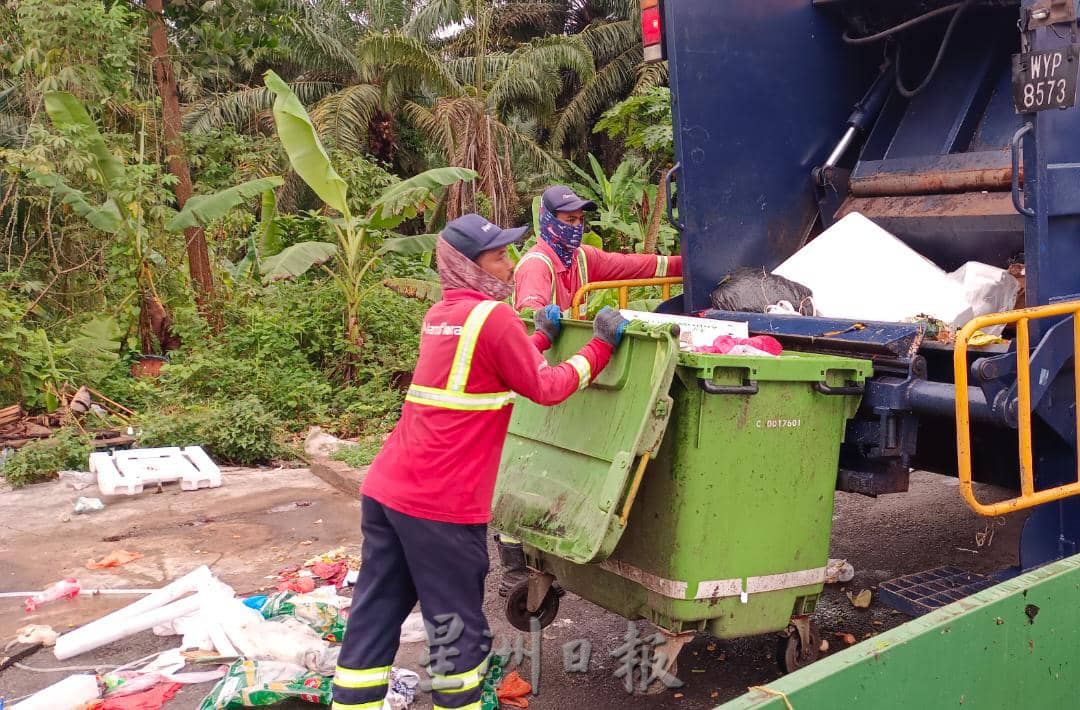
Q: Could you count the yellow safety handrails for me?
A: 2